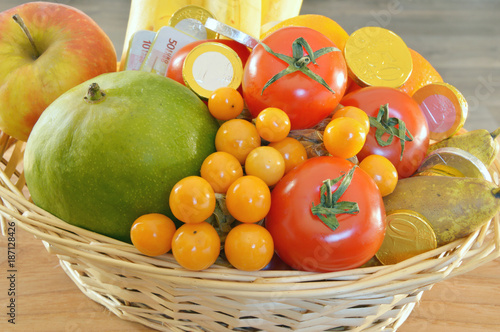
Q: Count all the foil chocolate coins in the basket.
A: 7